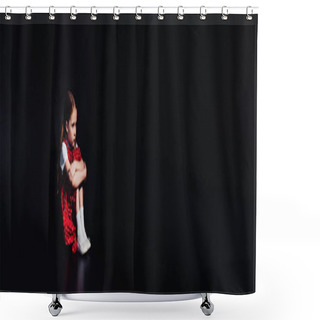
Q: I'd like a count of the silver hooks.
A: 12